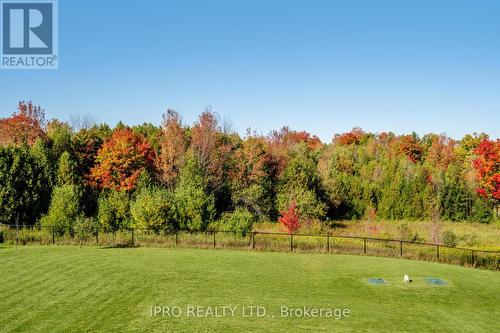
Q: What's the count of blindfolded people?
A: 0